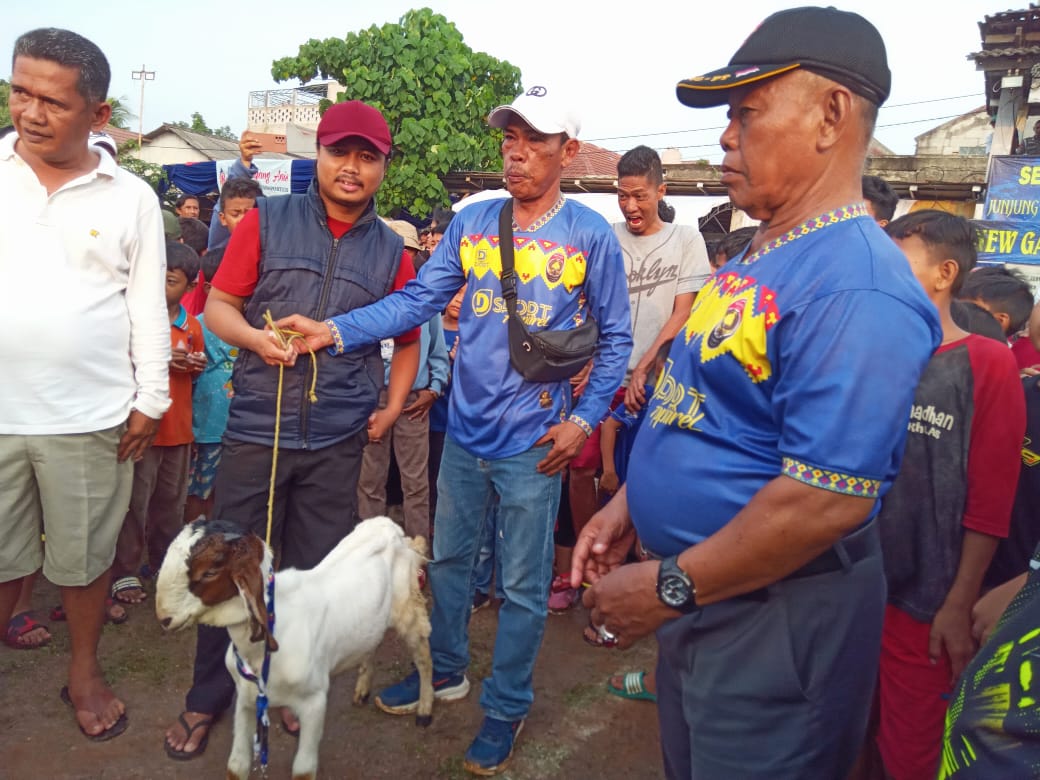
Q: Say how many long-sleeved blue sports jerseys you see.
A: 1